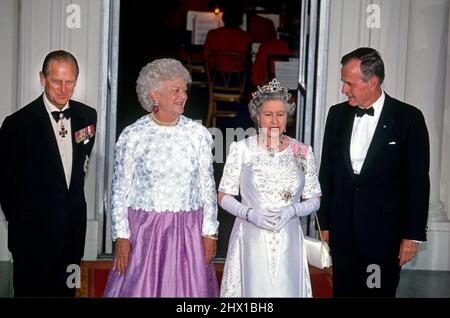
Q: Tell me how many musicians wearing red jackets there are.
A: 3